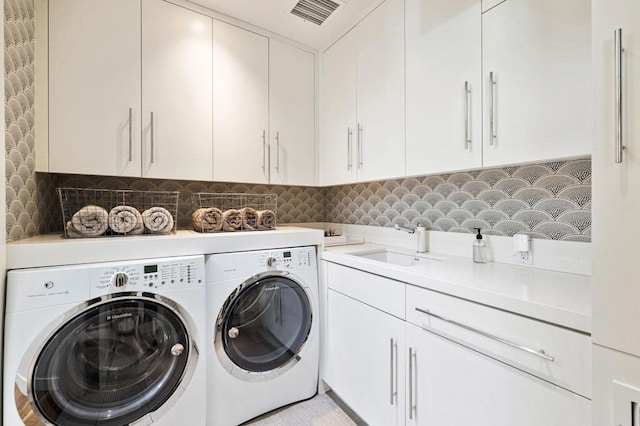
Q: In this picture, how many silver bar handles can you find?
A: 12